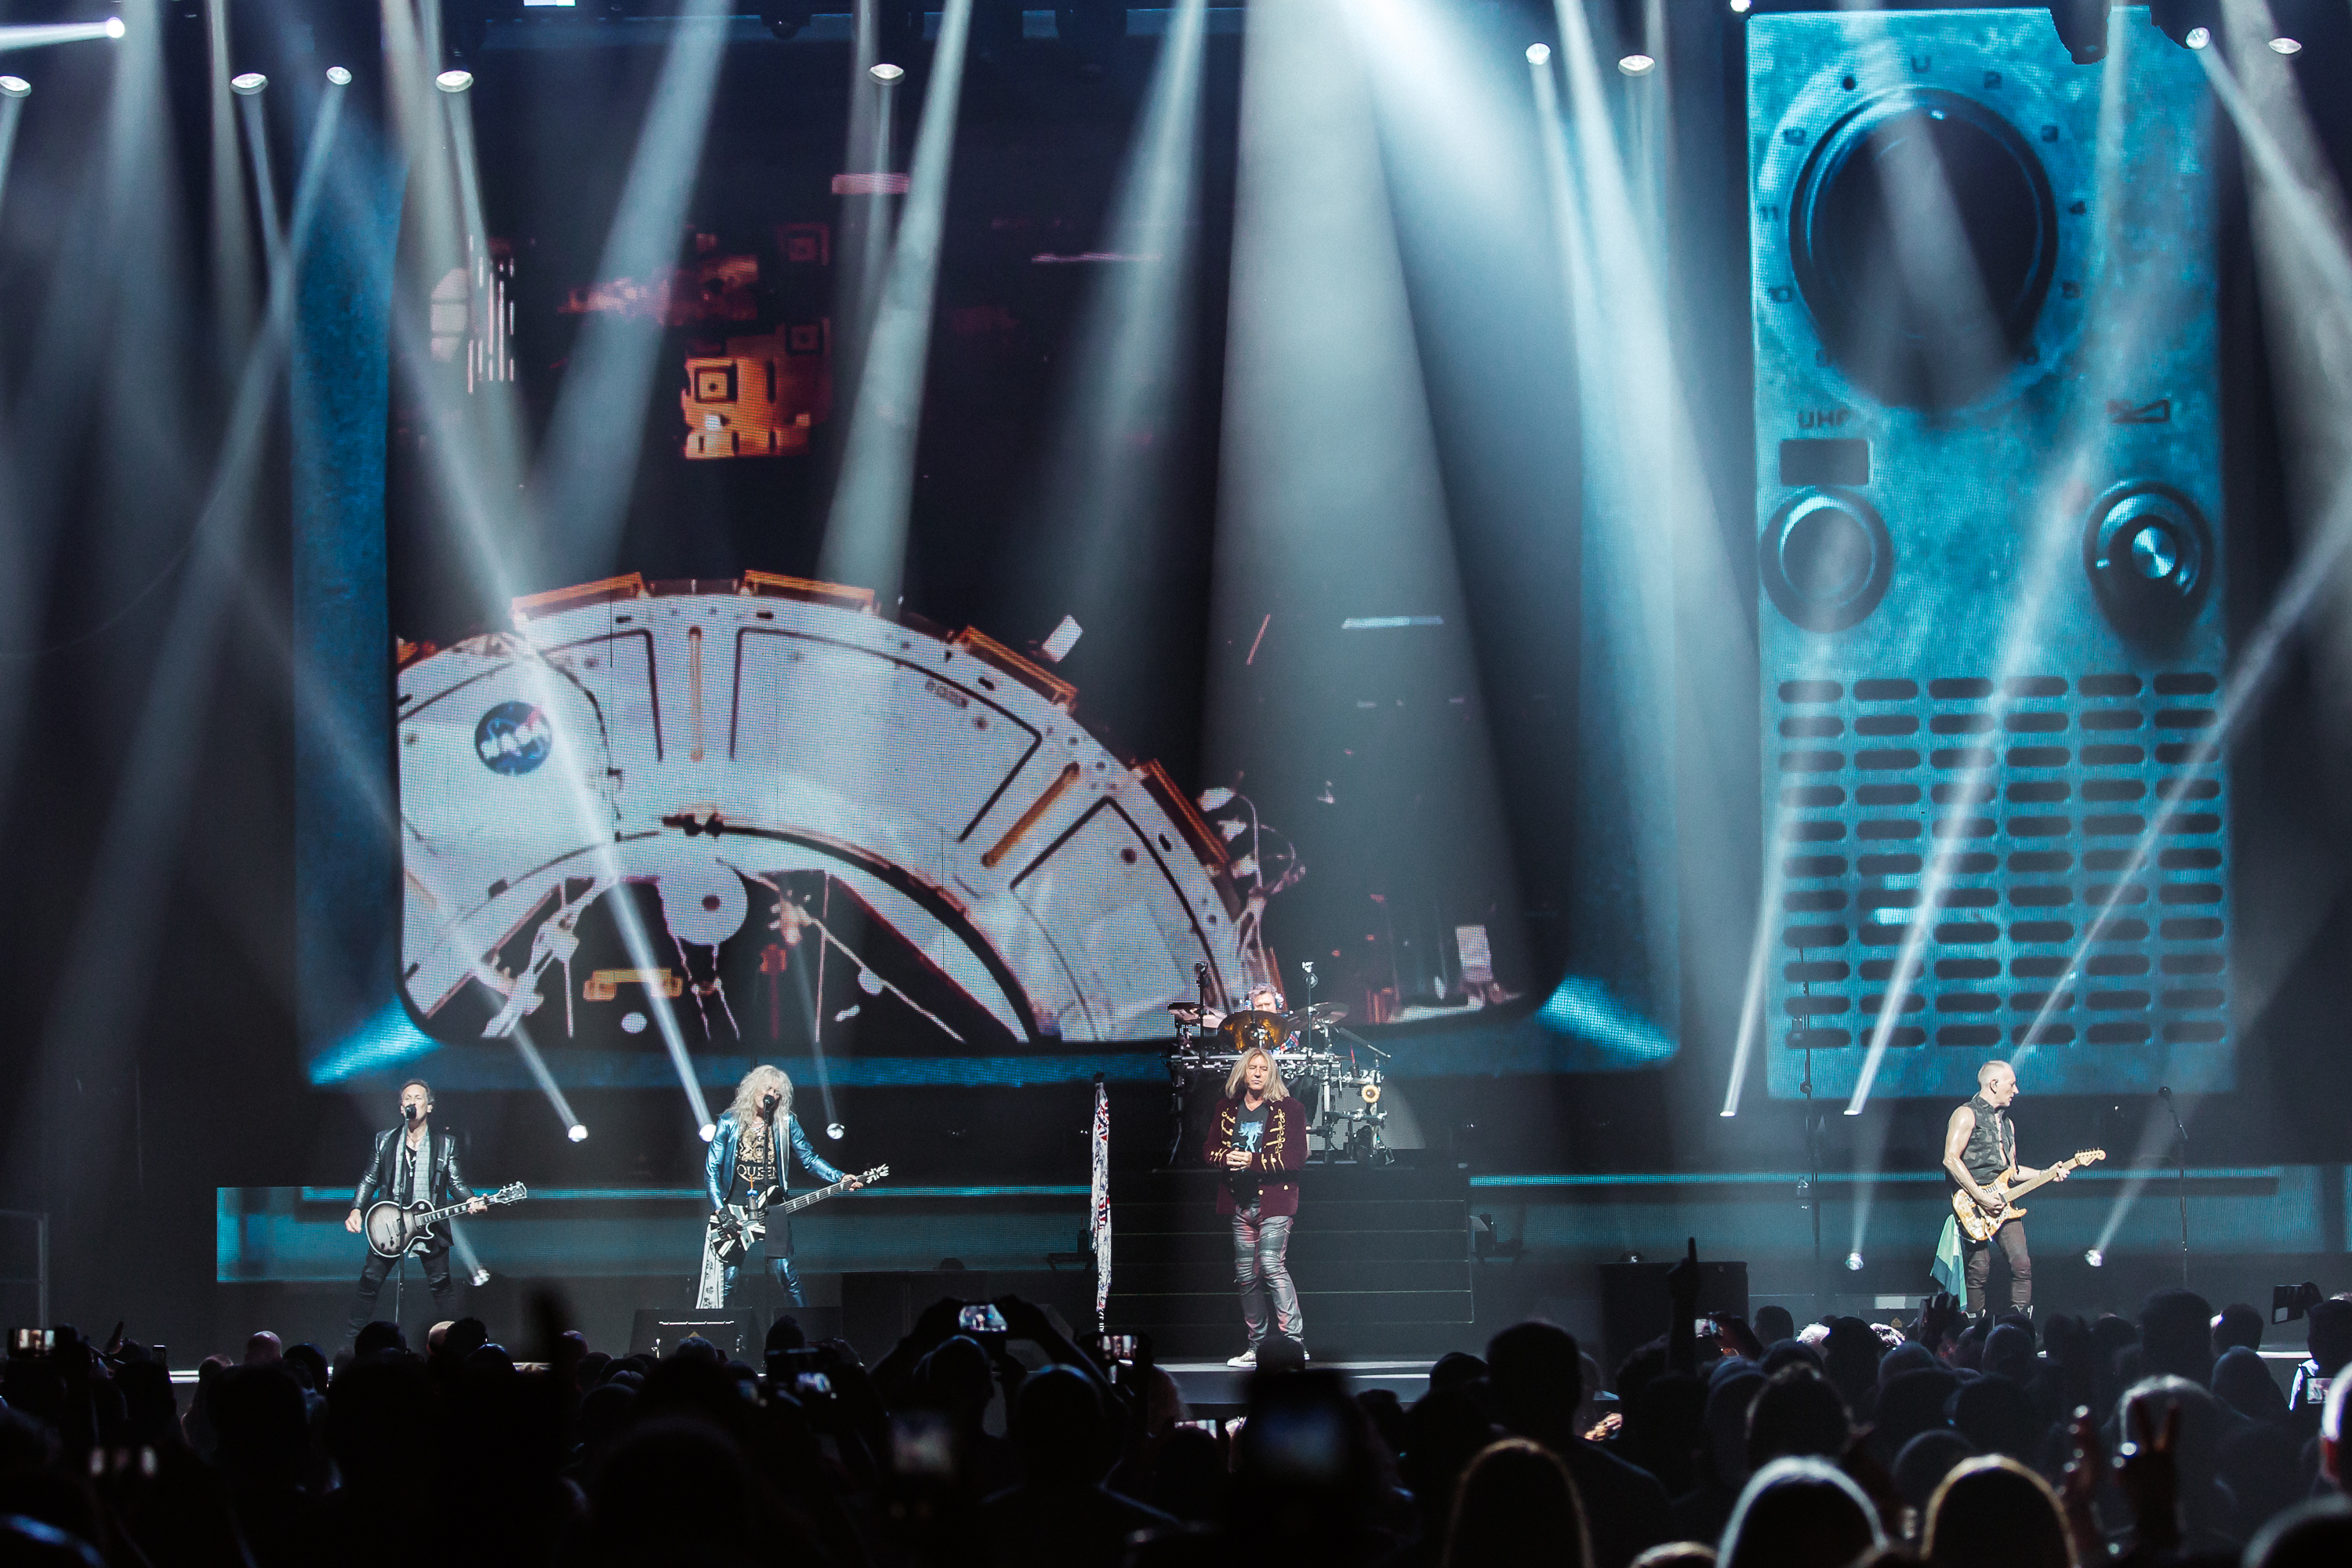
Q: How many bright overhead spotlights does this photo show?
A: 11